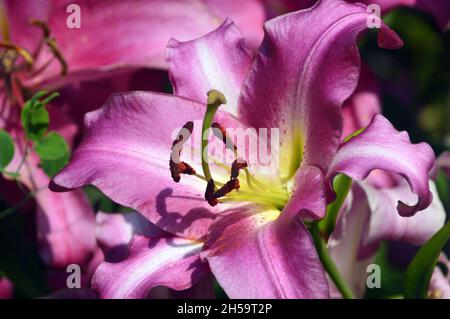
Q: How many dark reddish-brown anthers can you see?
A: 6